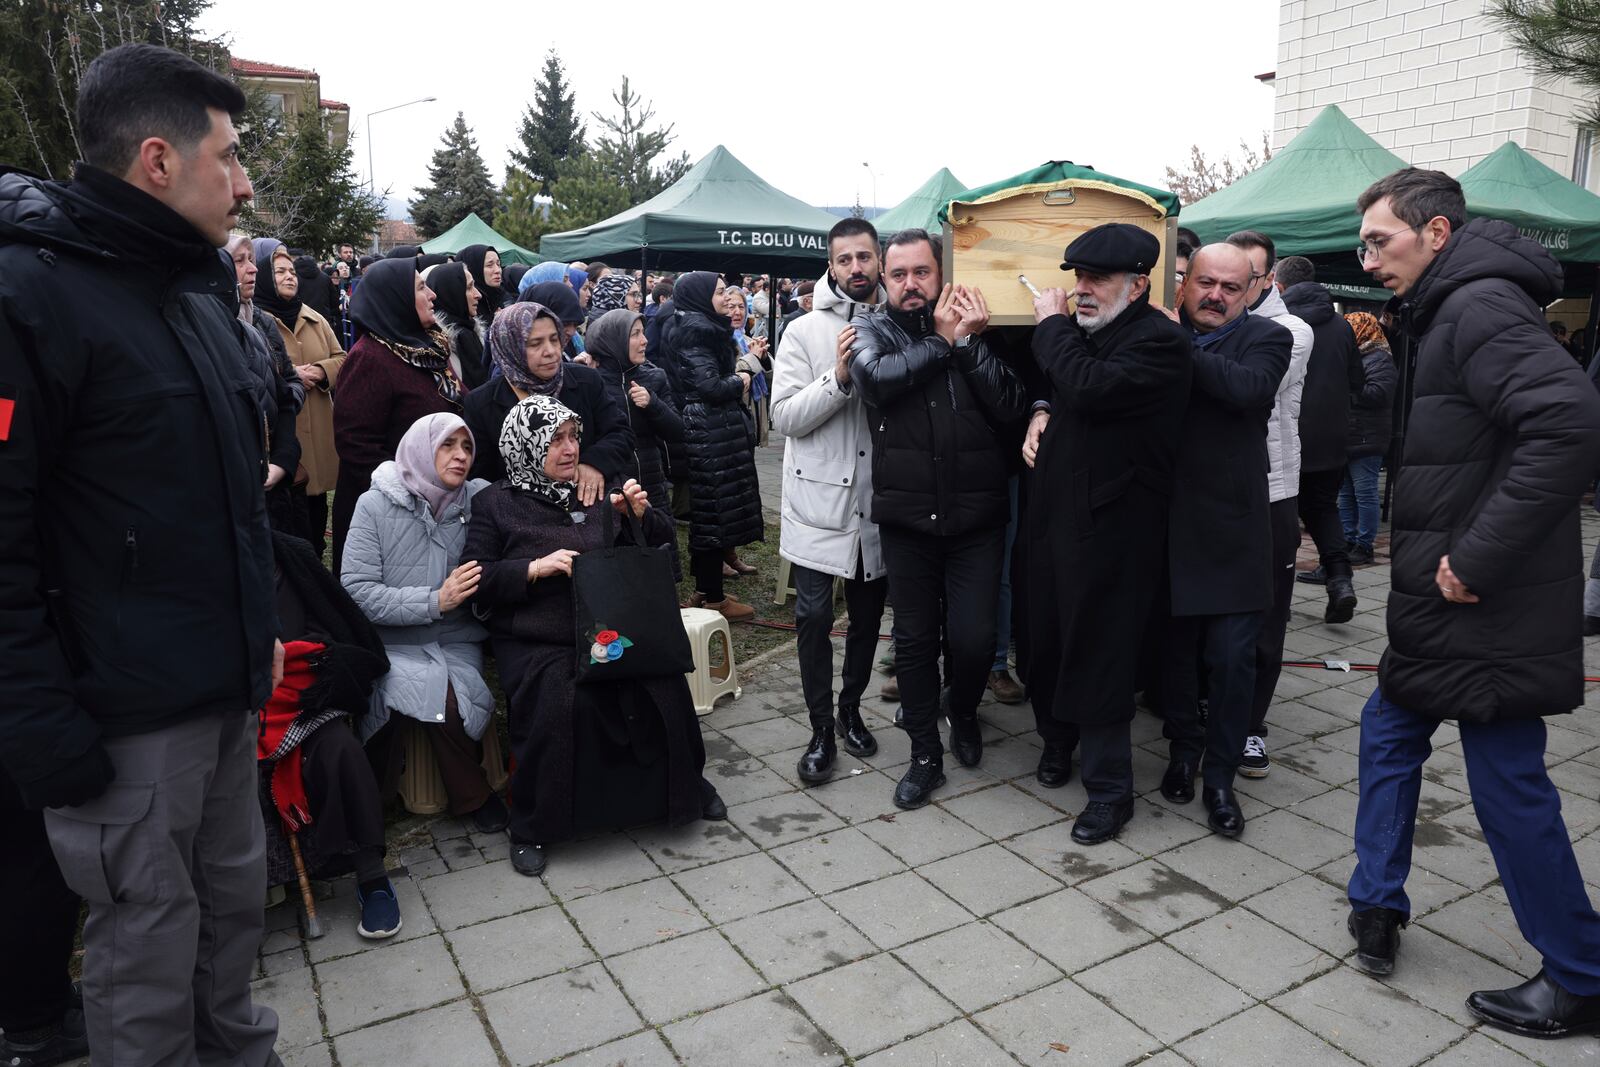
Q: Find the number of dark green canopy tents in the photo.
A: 5